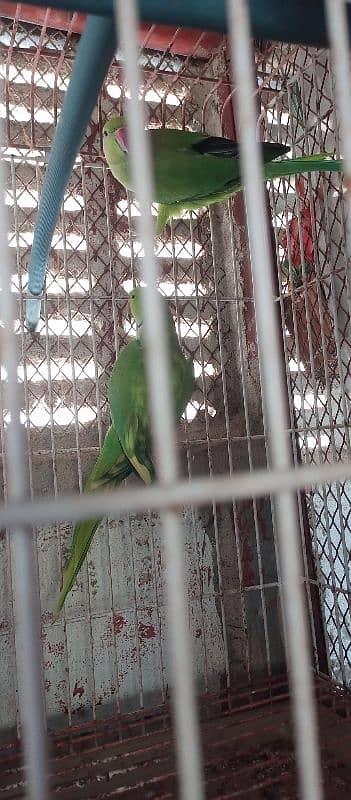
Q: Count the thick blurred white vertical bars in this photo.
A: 4